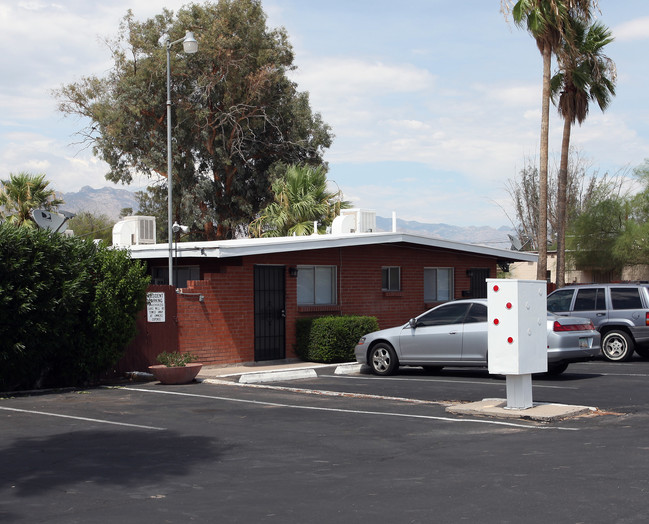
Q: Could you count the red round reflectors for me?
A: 4